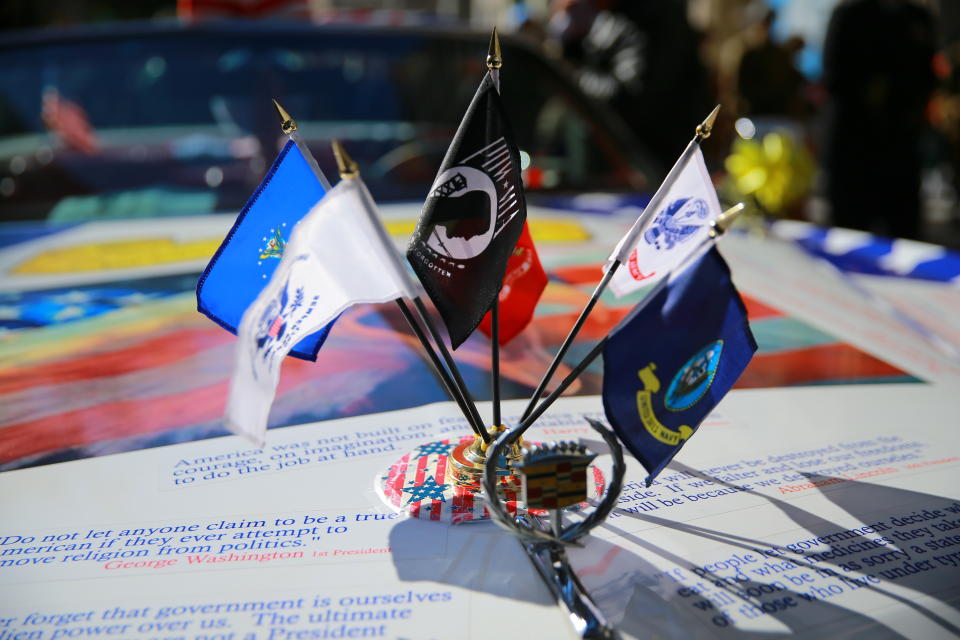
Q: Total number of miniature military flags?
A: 6